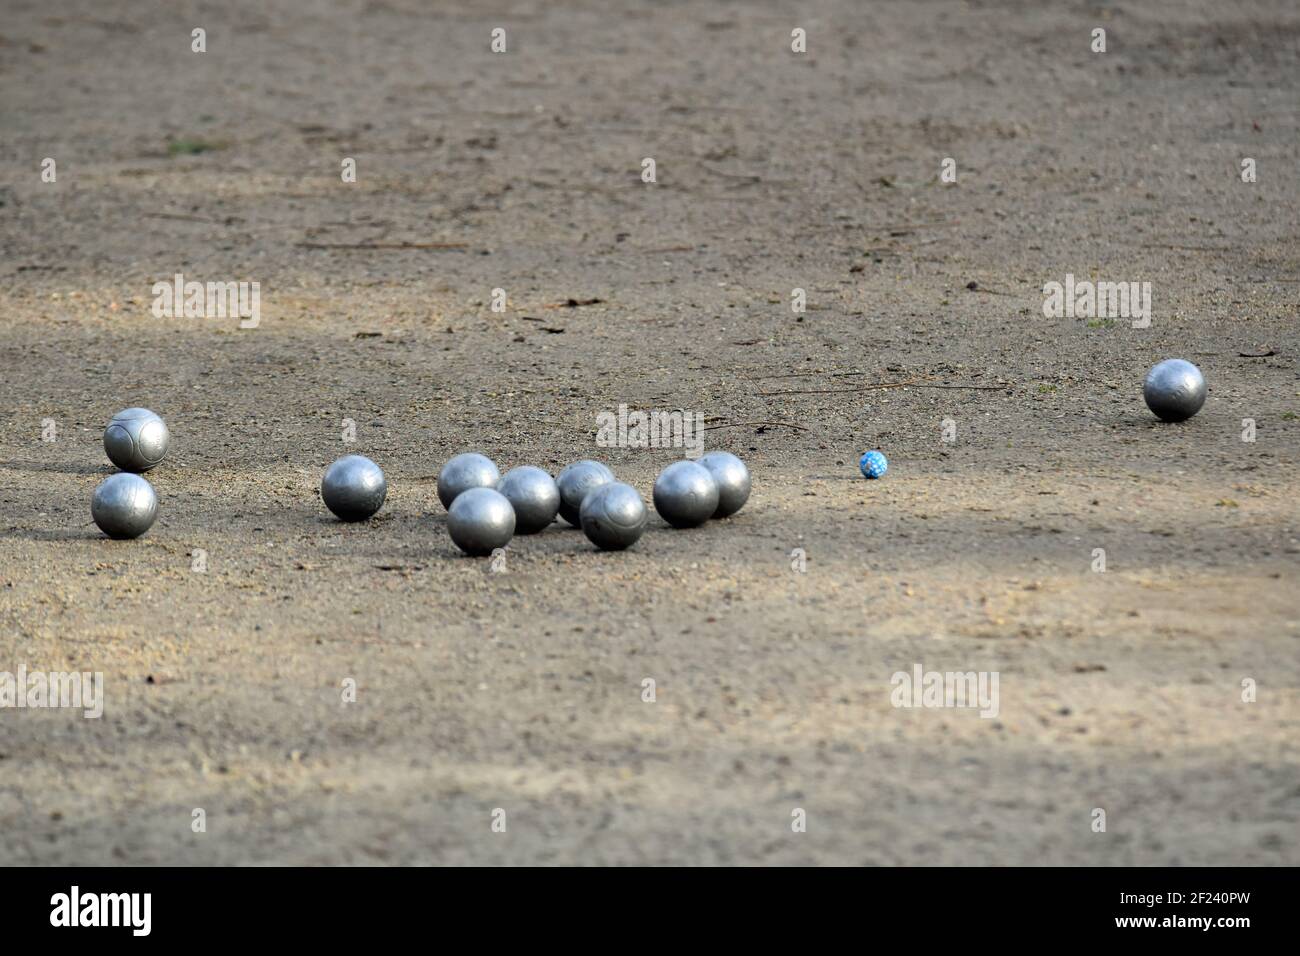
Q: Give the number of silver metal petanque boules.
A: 11